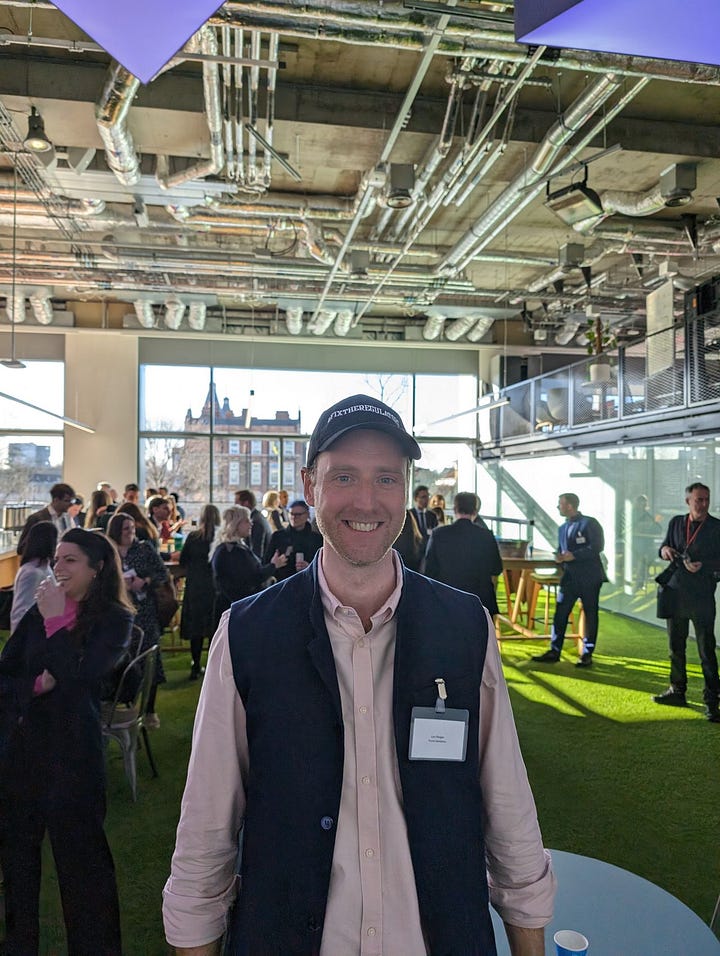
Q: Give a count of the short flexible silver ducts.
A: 13